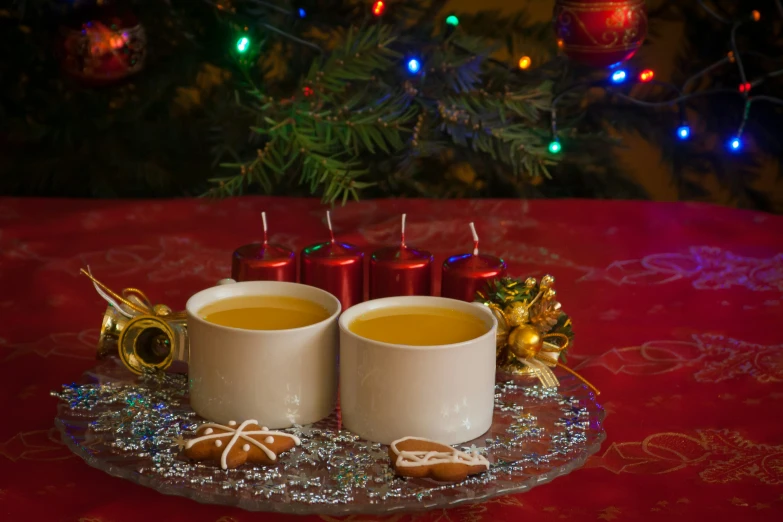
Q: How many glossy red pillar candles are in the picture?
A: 4